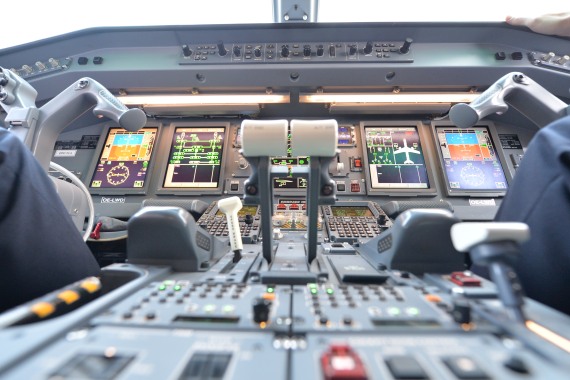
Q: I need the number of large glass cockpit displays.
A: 4